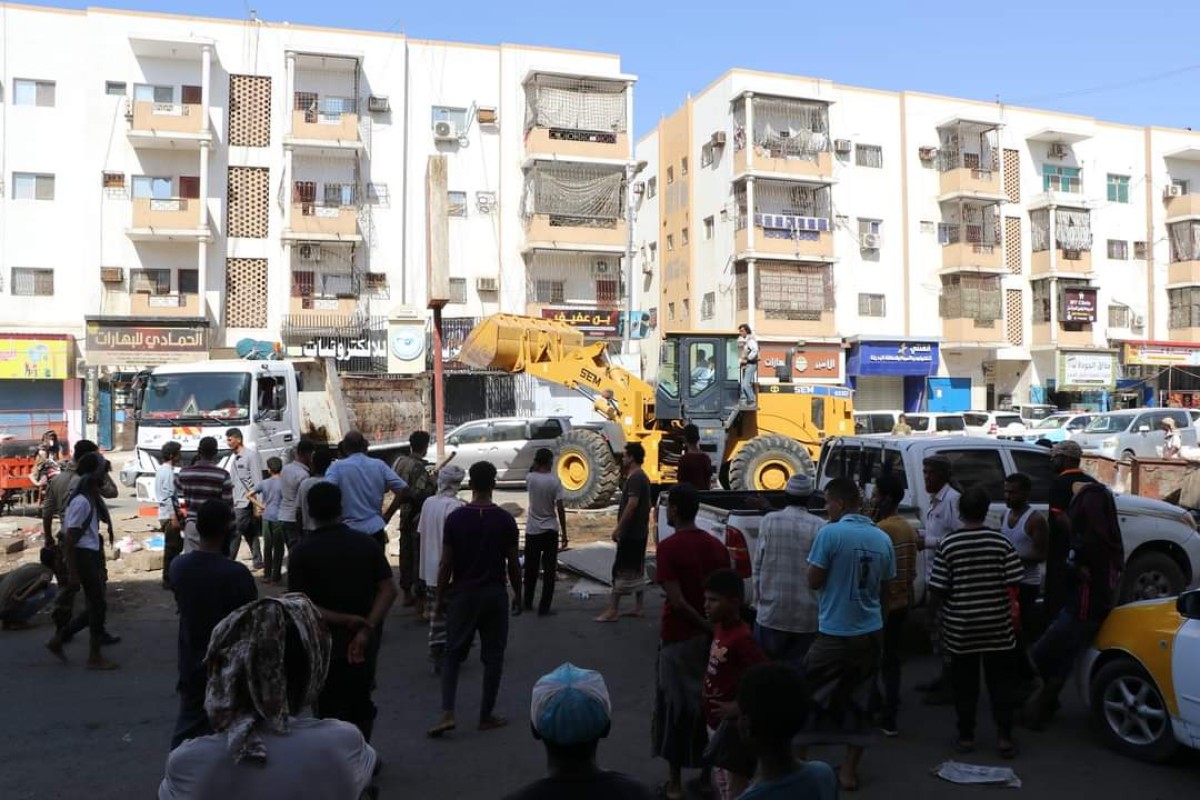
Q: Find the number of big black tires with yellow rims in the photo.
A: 2